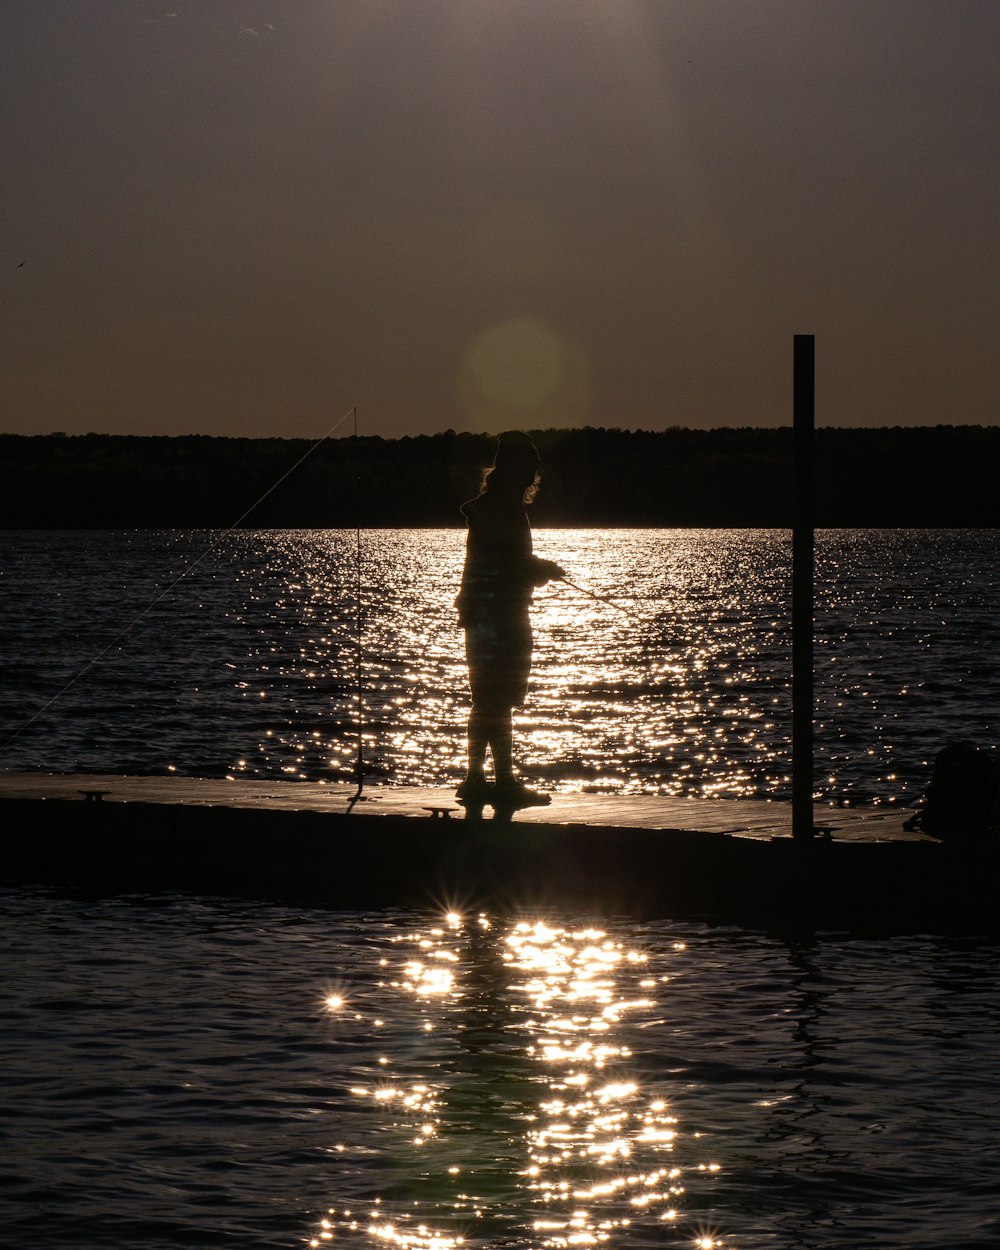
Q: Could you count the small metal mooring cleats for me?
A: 3